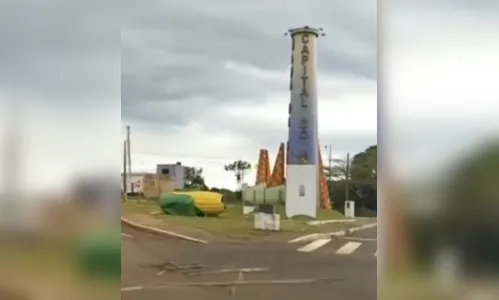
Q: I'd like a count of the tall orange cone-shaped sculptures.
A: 3